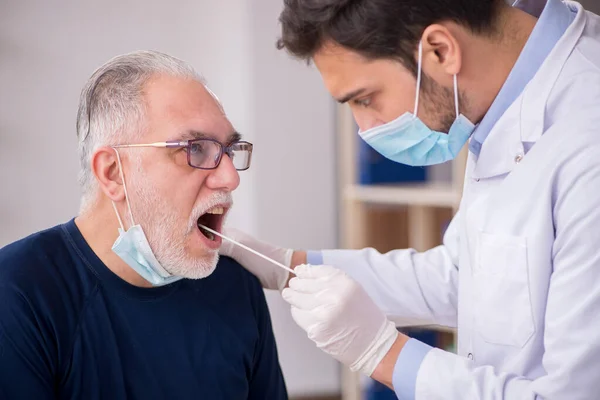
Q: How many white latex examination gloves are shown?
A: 2